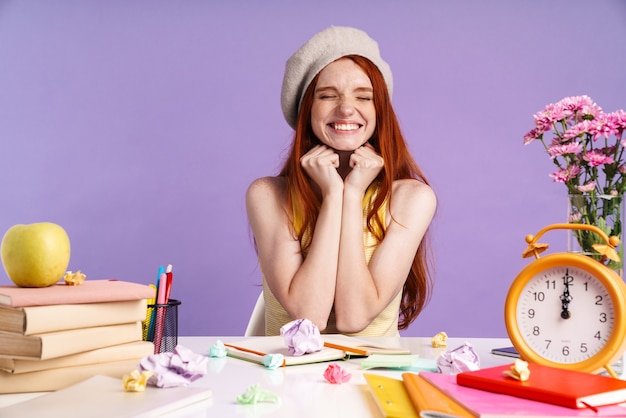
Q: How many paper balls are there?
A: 11